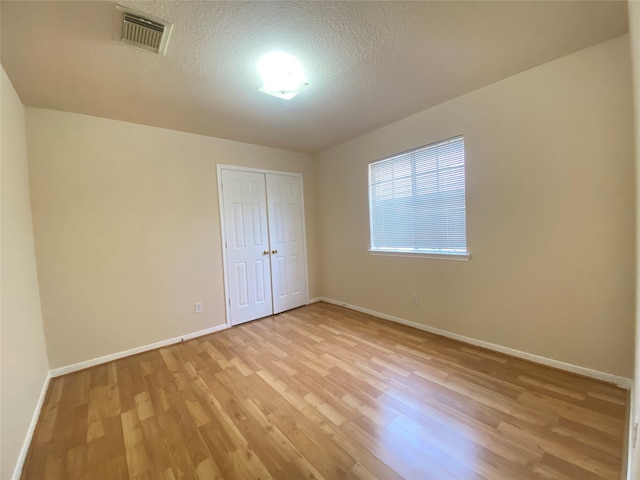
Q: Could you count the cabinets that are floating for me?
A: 0